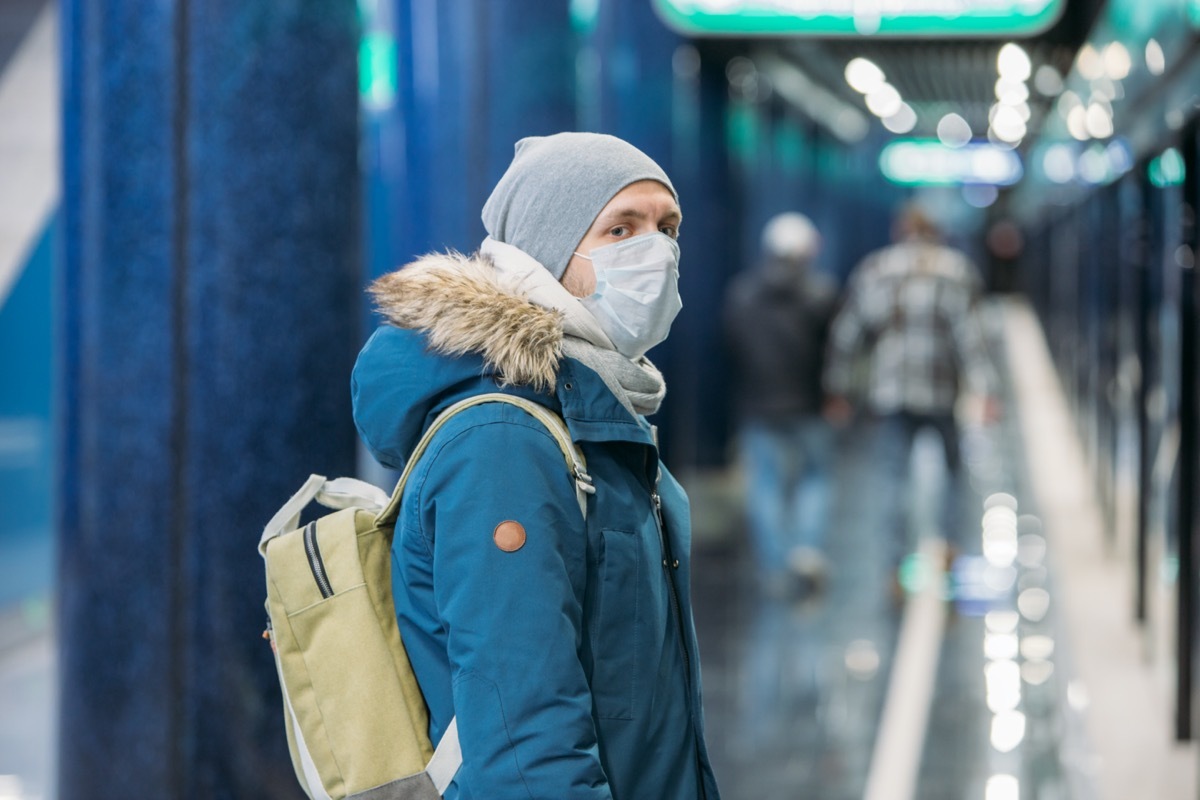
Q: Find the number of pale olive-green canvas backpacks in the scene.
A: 1